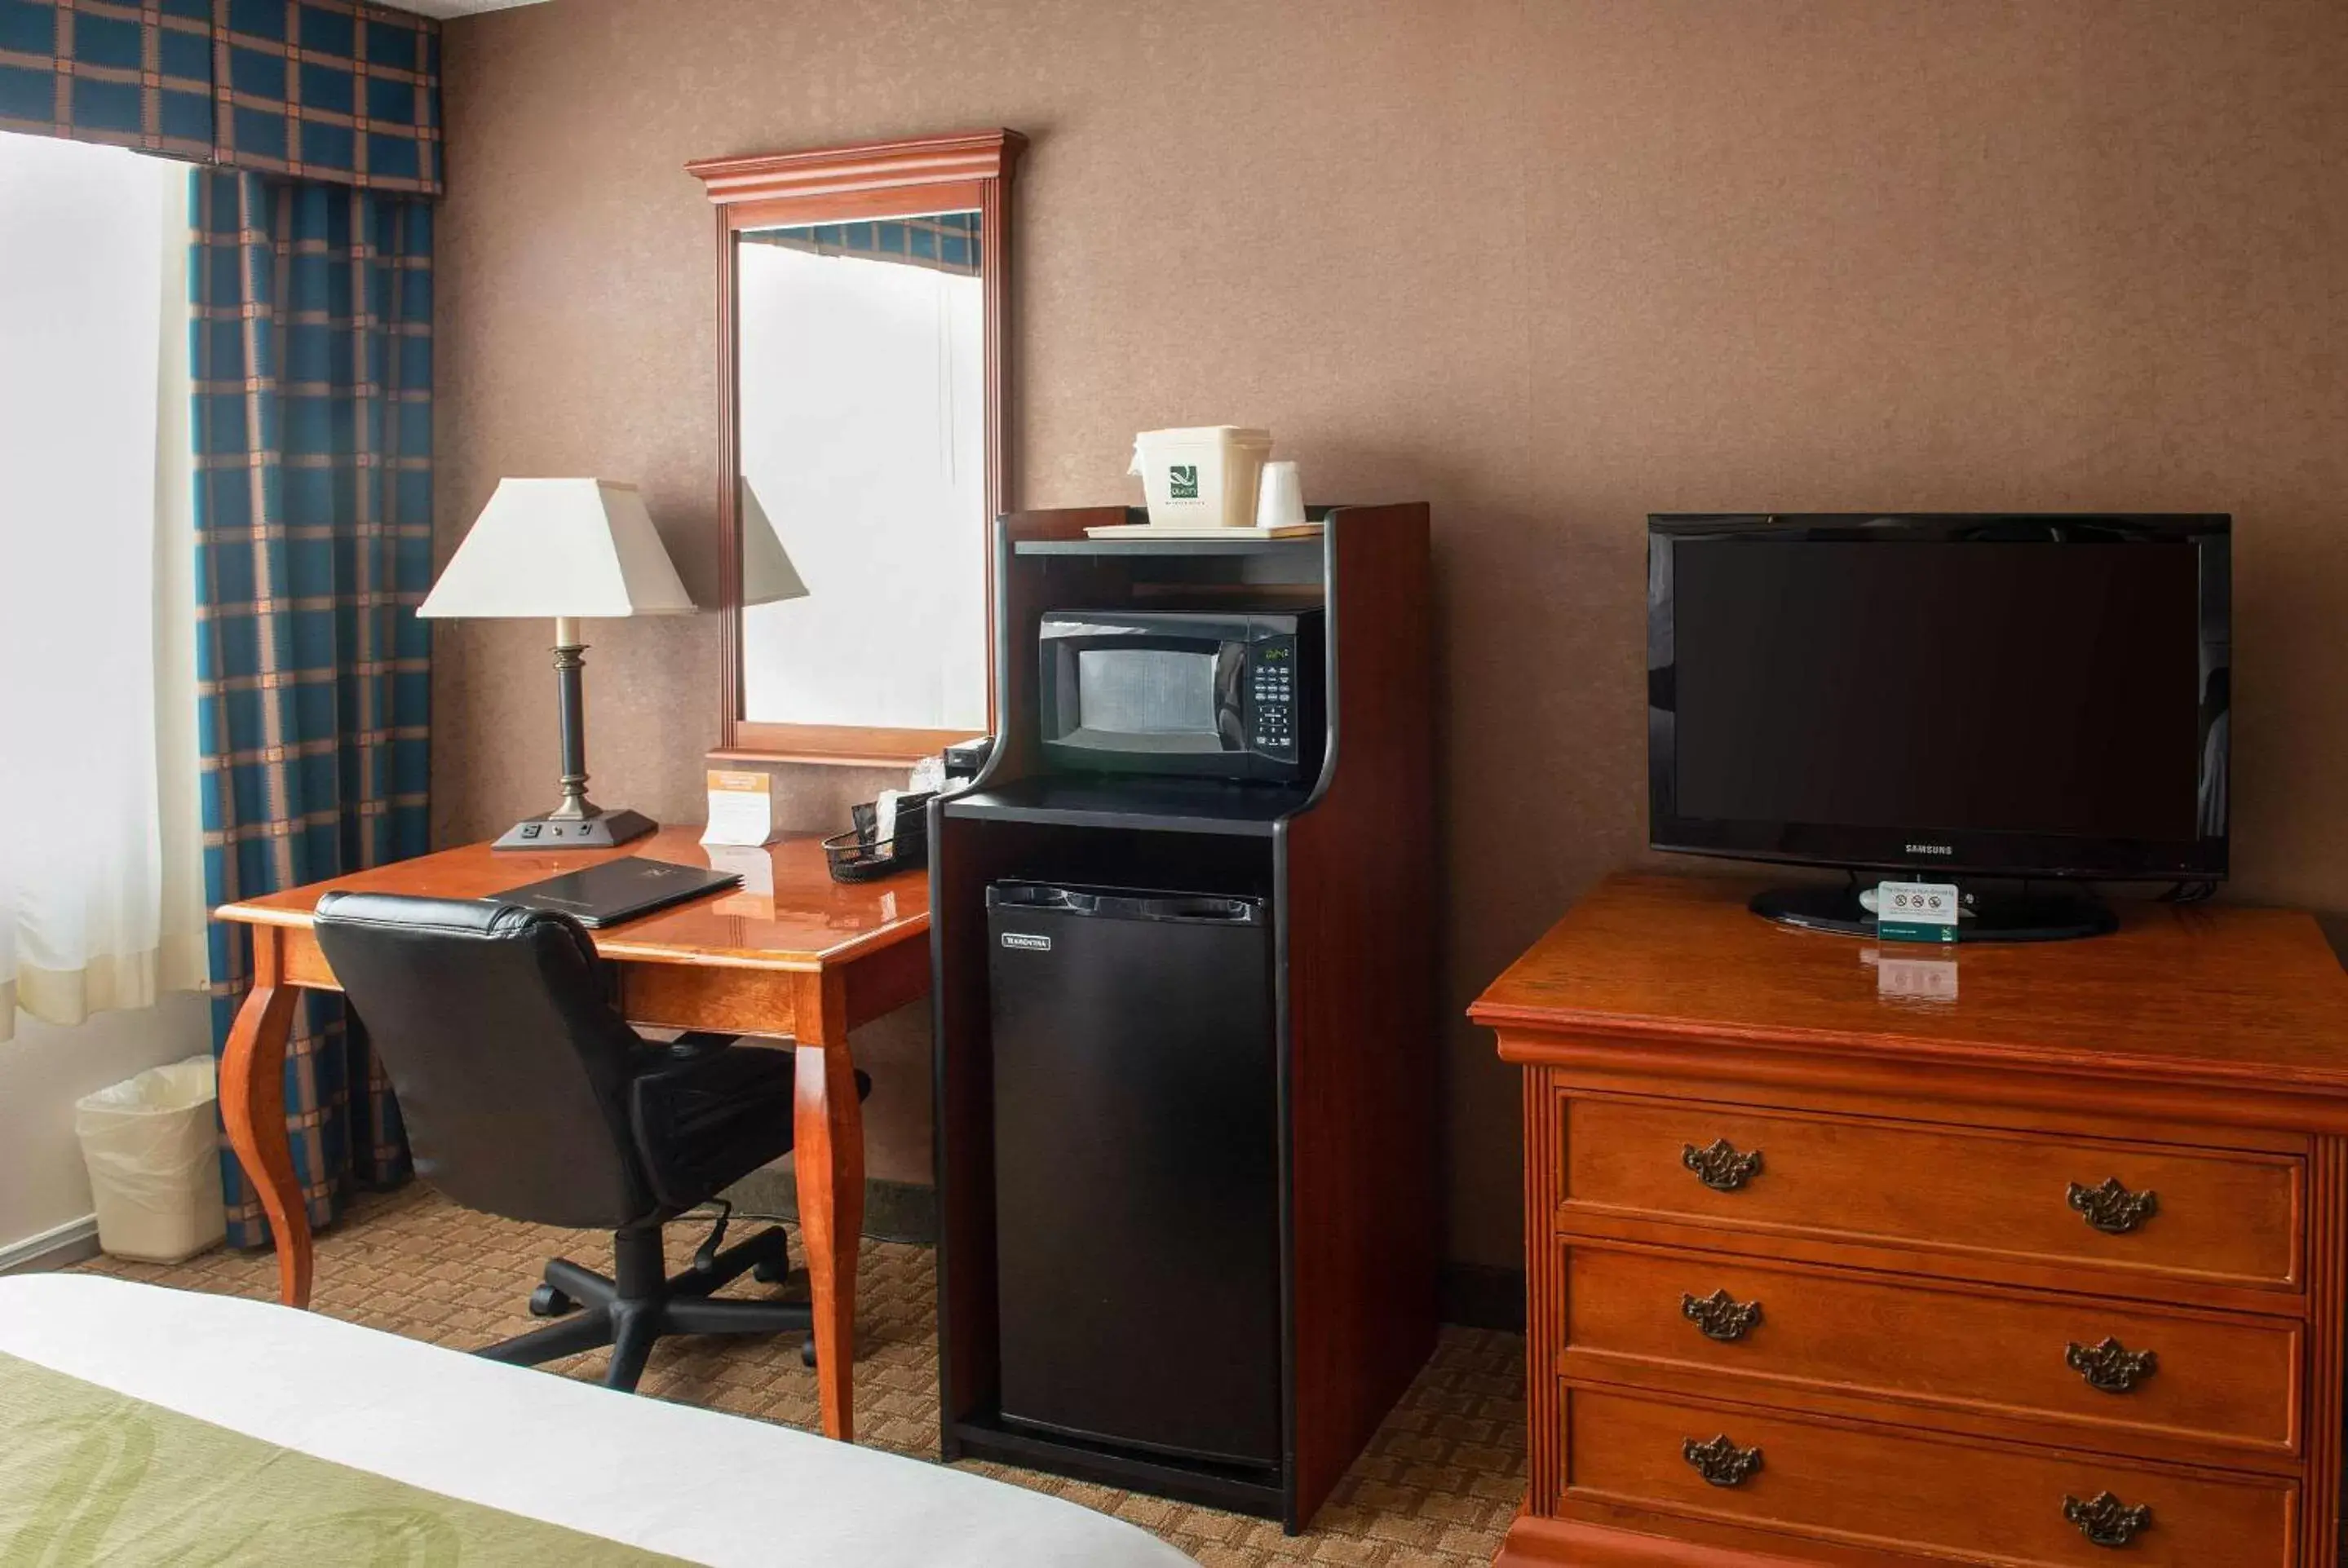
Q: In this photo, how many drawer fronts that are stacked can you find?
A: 3